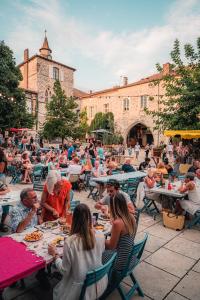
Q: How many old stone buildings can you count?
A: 2